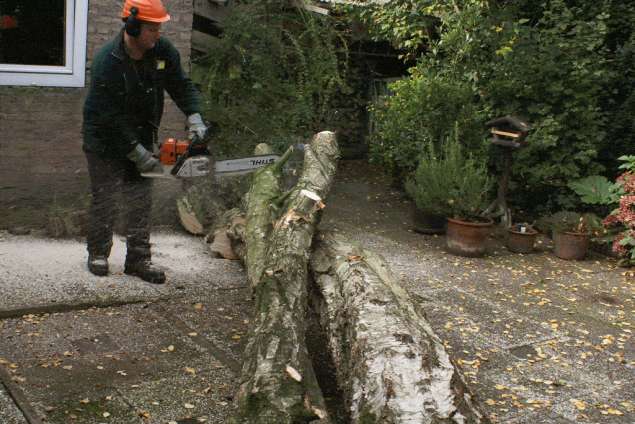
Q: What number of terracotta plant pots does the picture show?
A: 3